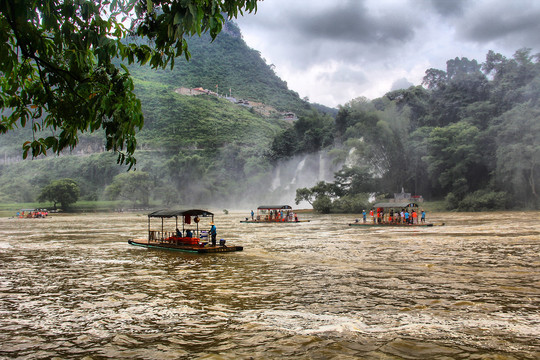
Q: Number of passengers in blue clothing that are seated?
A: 2